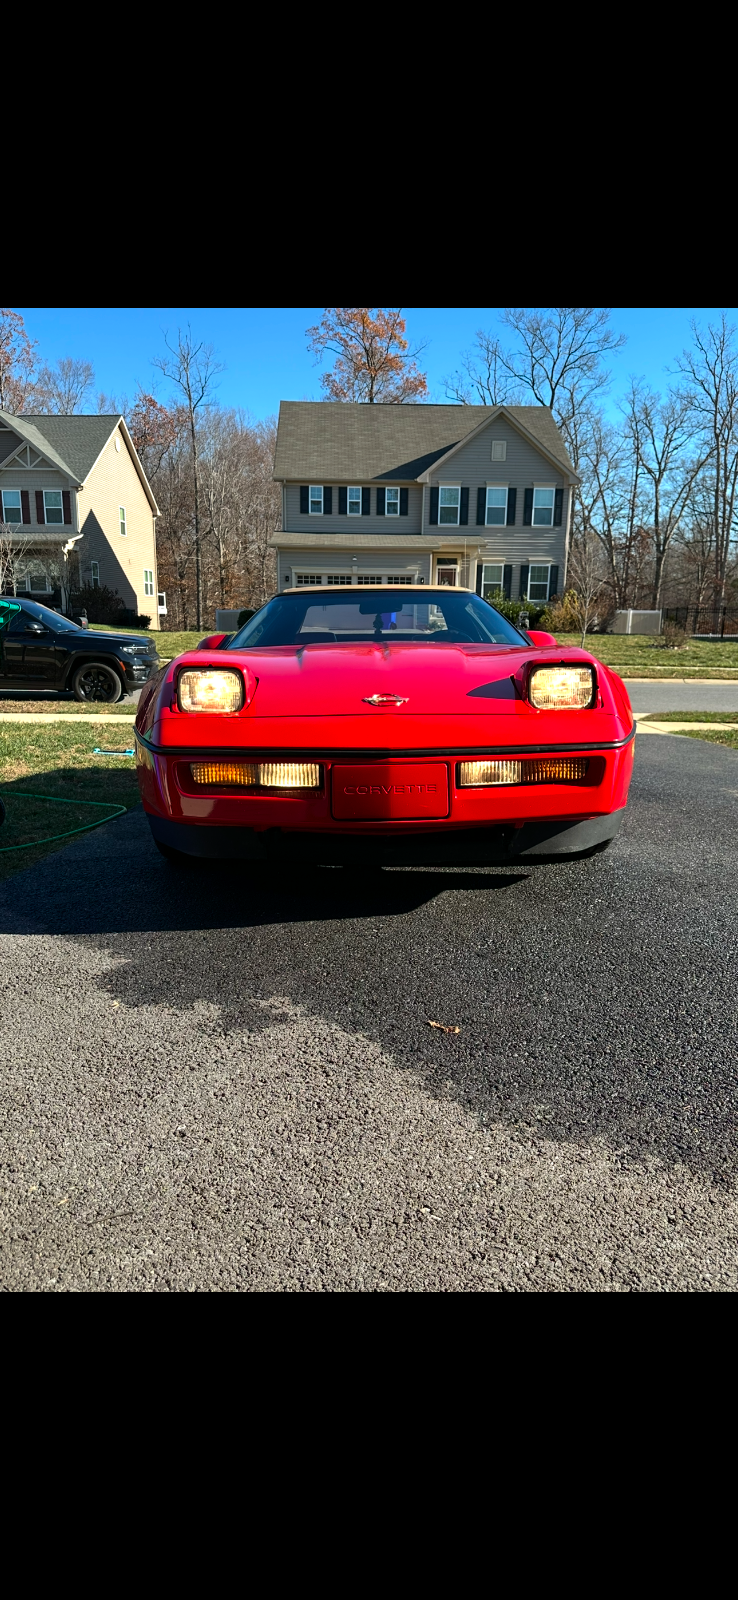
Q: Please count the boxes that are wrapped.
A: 0